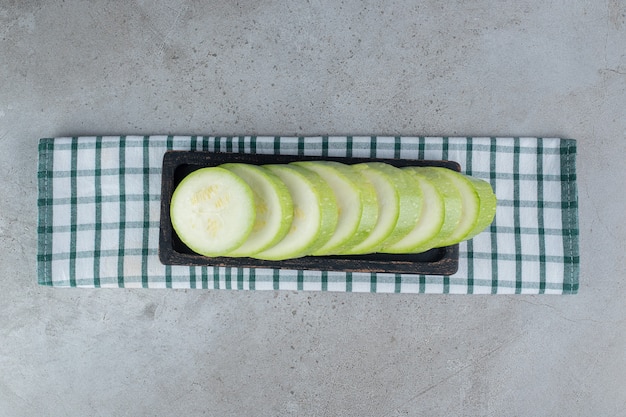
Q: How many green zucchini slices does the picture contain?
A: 7